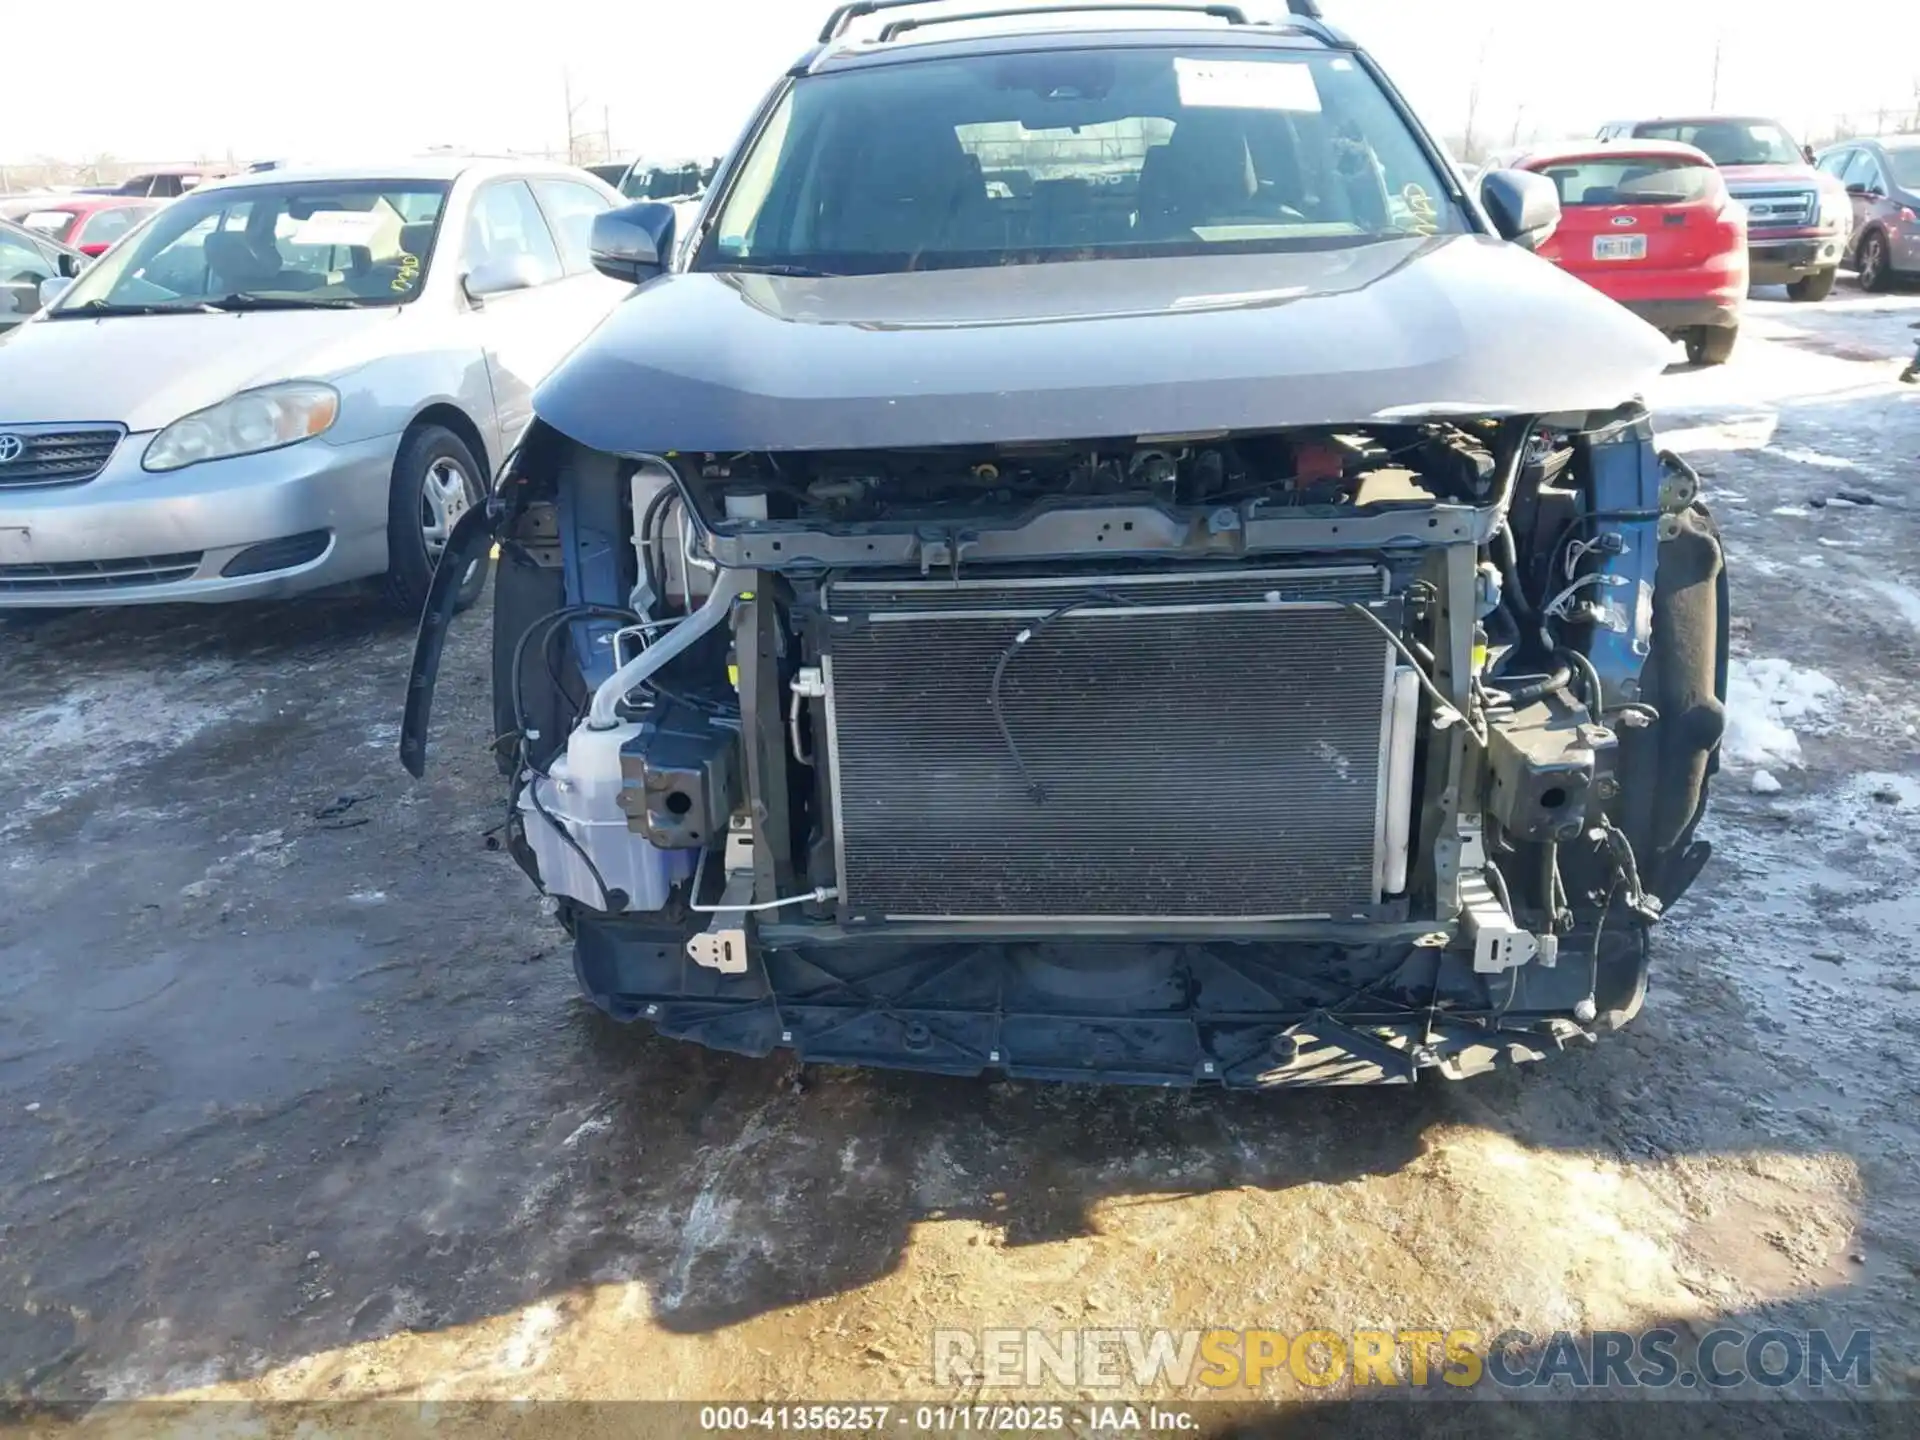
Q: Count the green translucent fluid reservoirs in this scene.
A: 0